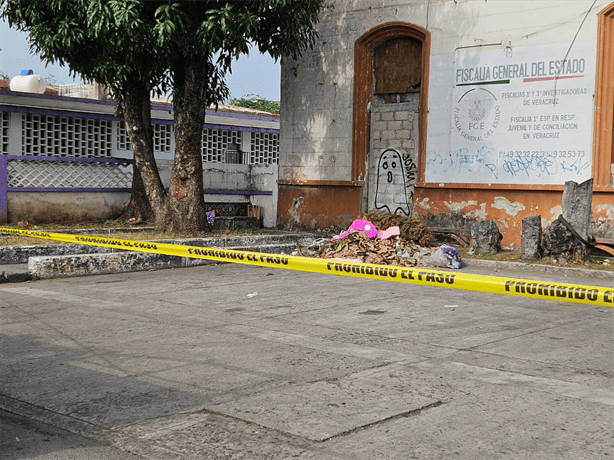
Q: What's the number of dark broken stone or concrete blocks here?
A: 4